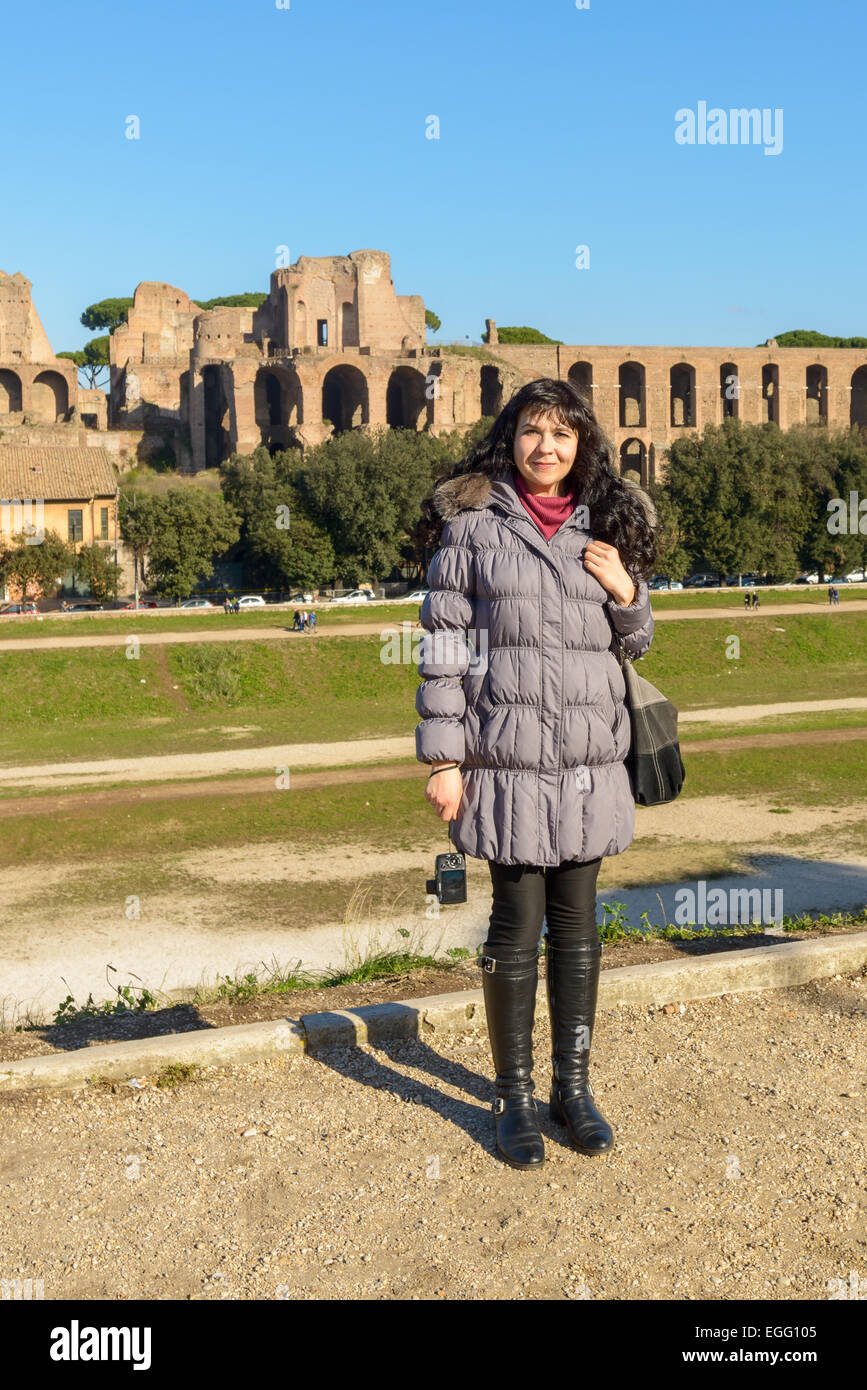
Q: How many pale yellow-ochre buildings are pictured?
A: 1